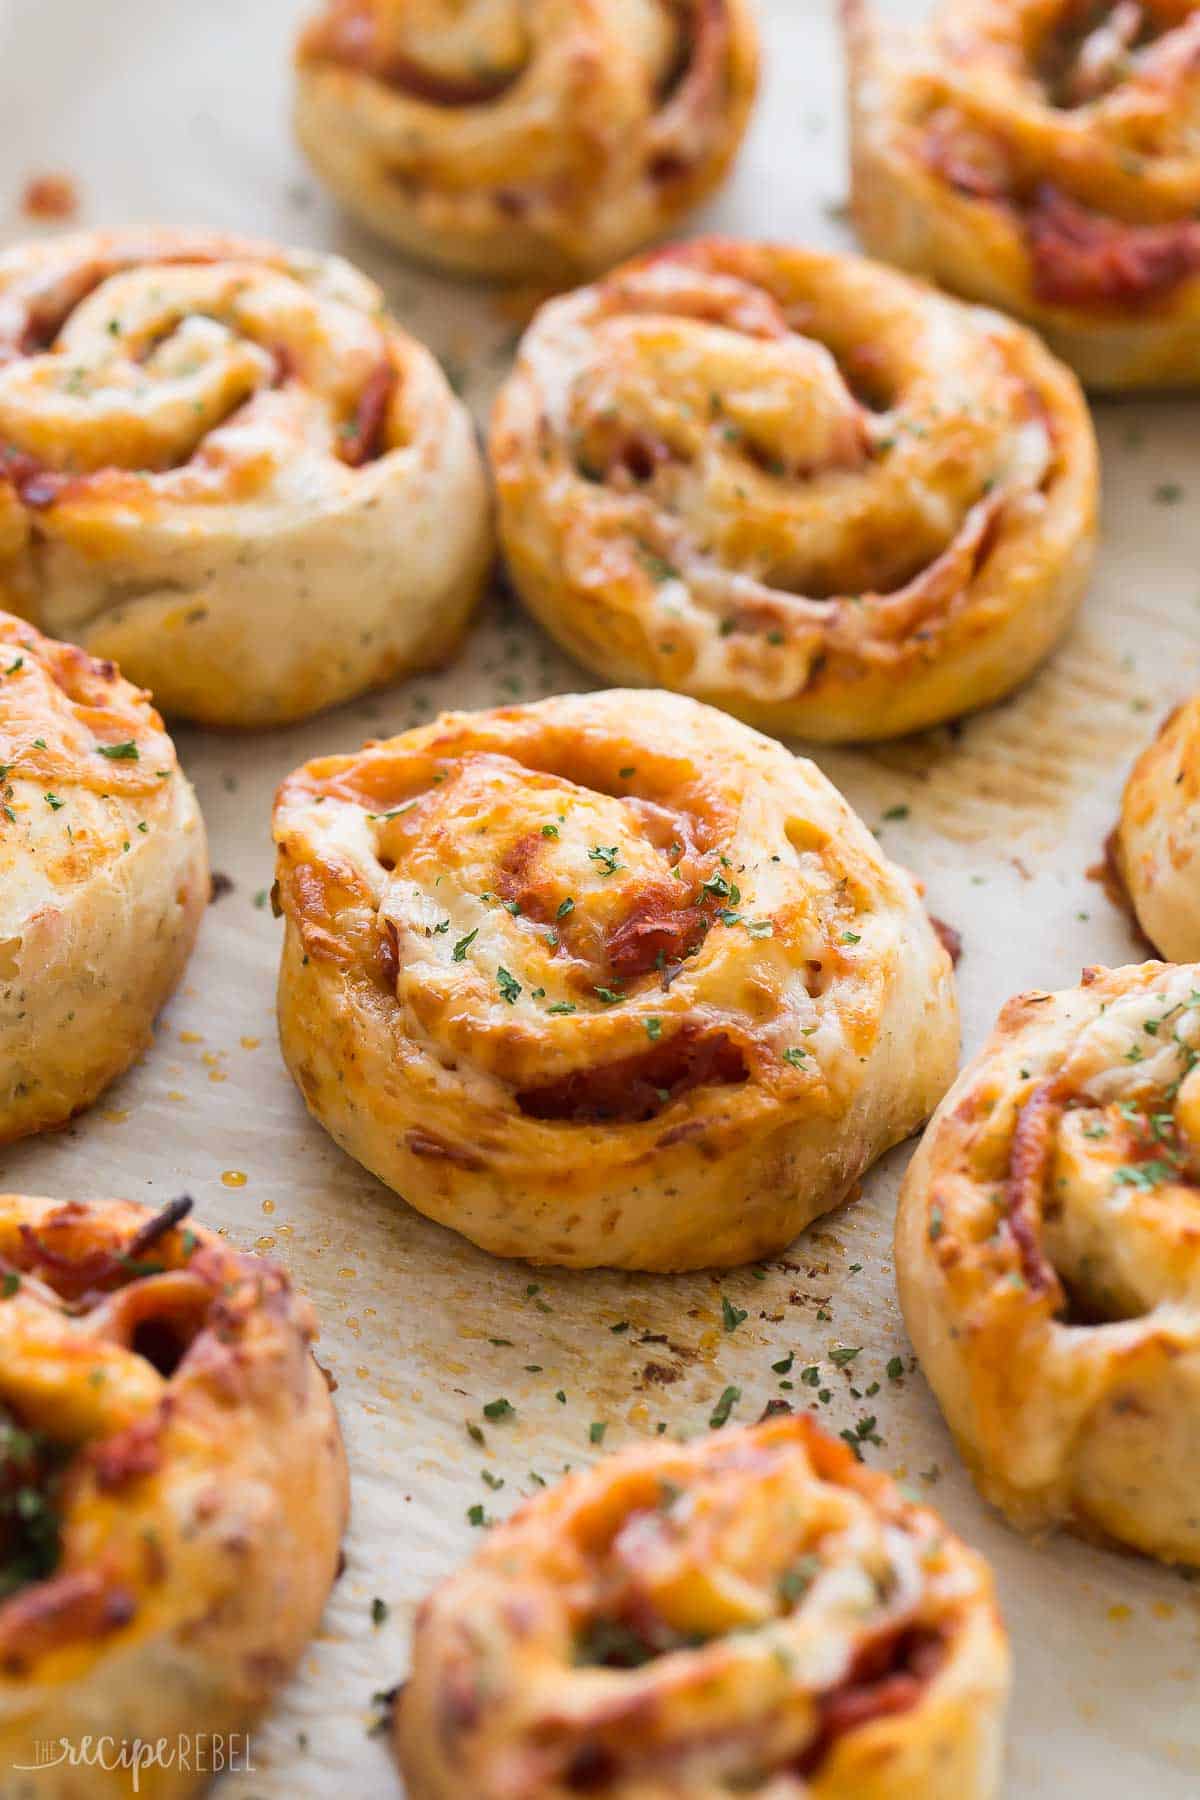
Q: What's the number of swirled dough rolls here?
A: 10